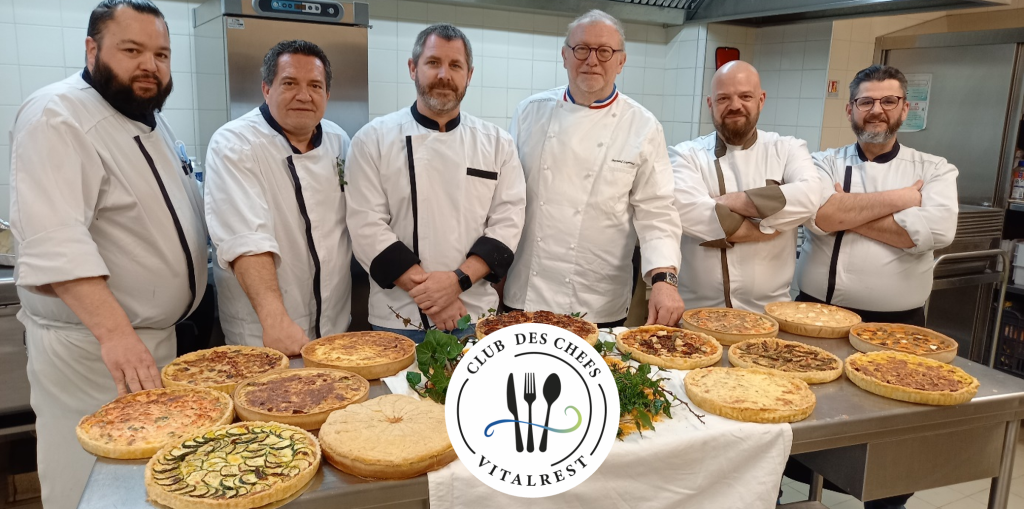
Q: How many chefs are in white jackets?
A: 6